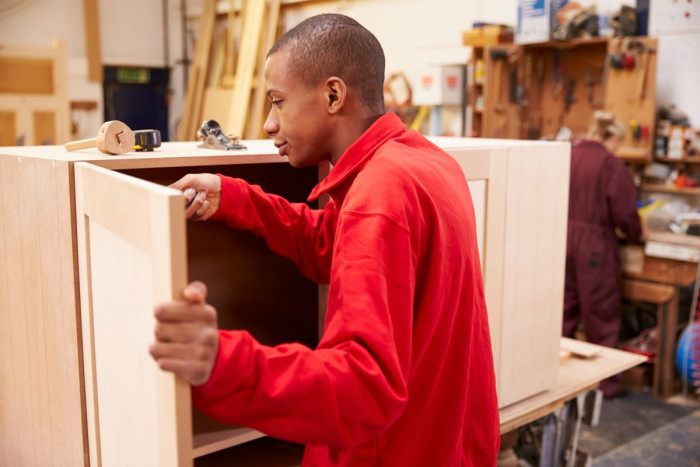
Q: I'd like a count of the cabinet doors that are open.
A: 1